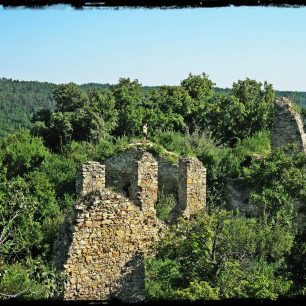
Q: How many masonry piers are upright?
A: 3